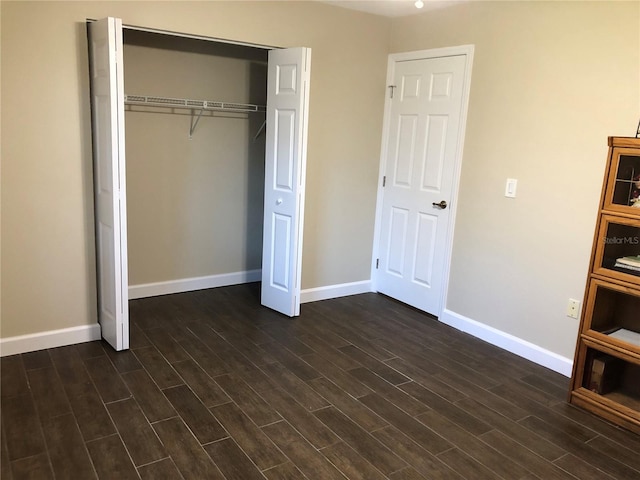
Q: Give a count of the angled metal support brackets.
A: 2